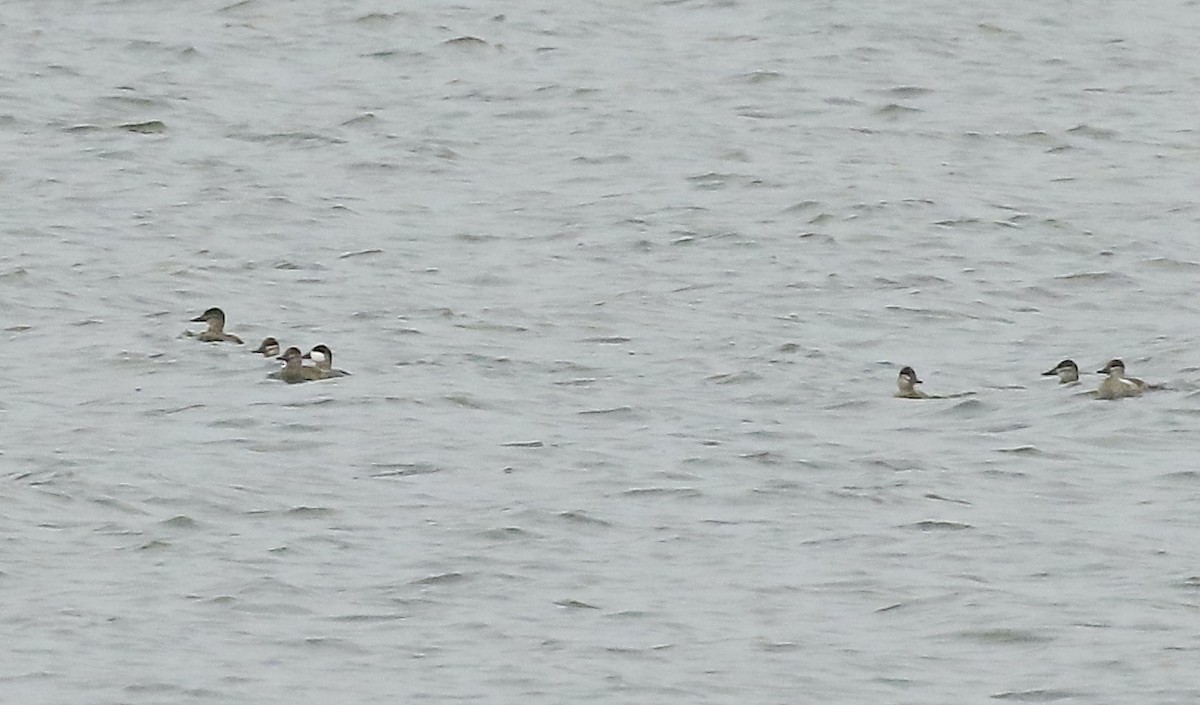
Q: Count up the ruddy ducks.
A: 7